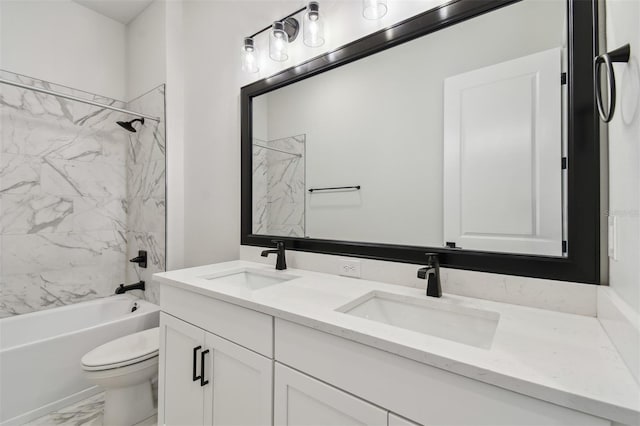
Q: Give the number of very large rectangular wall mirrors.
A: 1